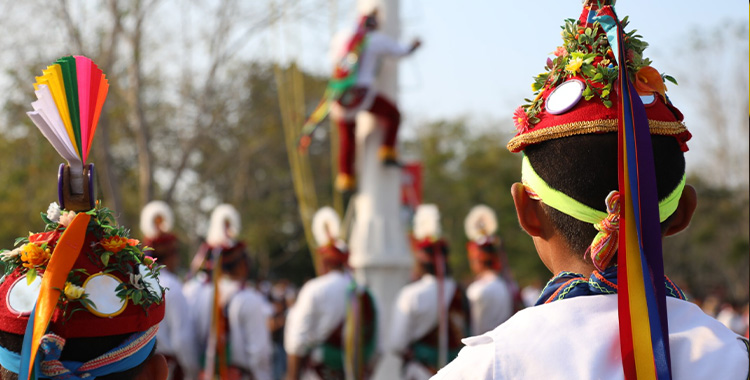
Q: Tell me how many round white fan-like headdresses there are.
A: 5